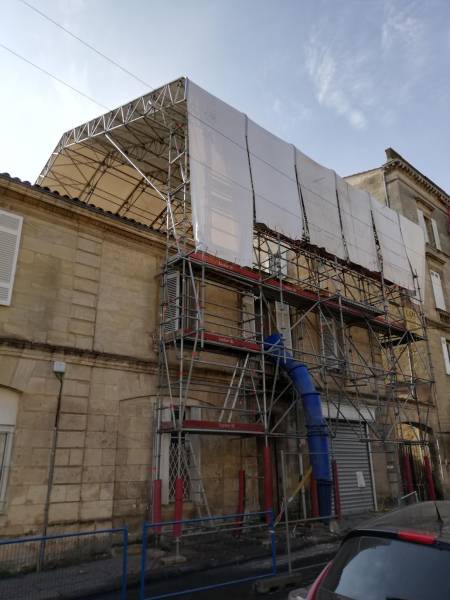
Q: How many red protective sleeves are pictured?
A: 8